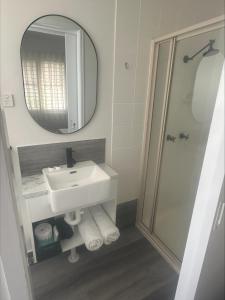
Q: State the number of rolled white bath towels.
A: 2